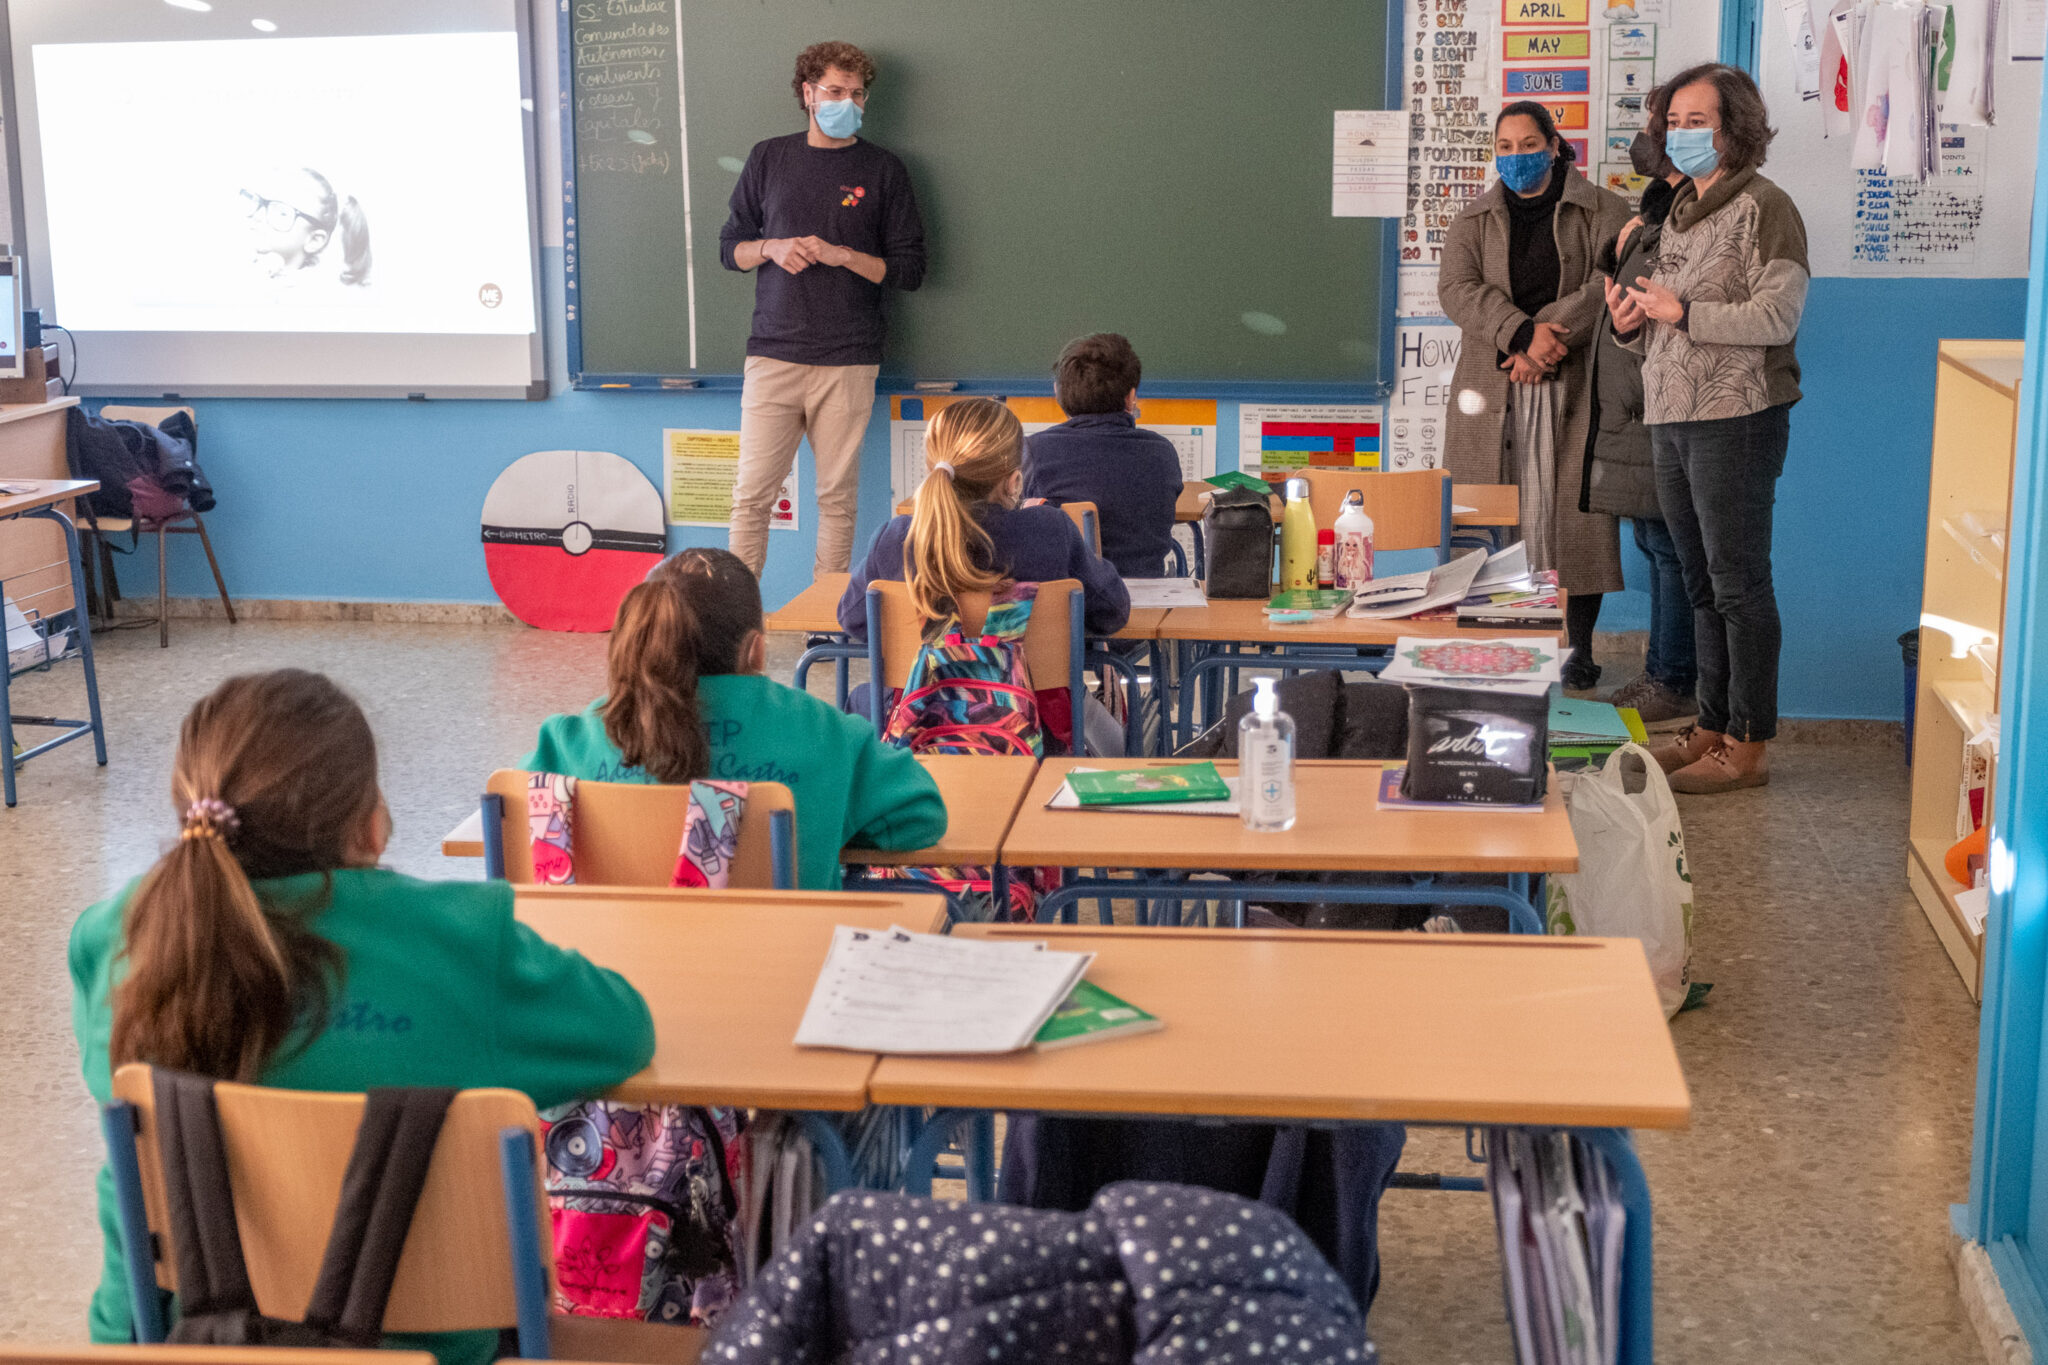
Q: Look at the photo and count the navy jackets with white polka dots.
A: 1